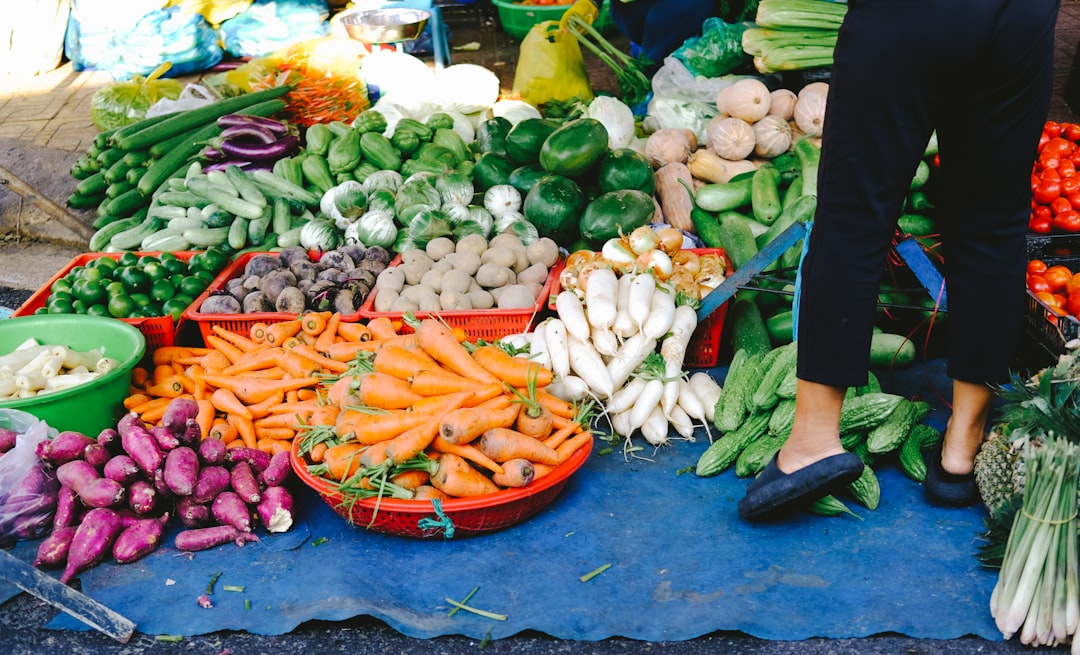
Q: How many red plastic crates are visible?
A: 4